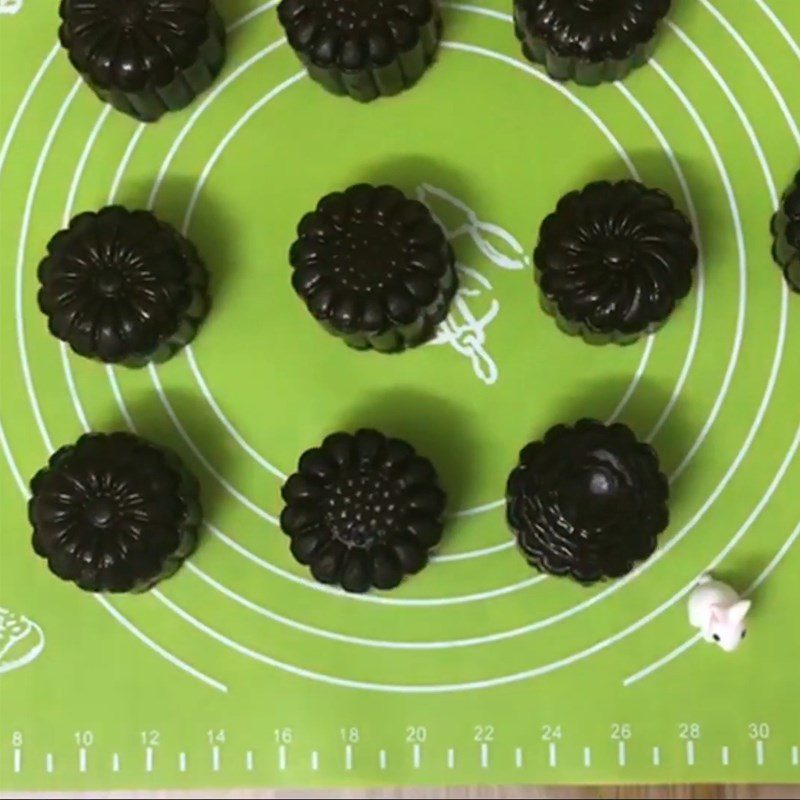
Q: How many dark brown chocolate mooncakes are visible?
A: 10